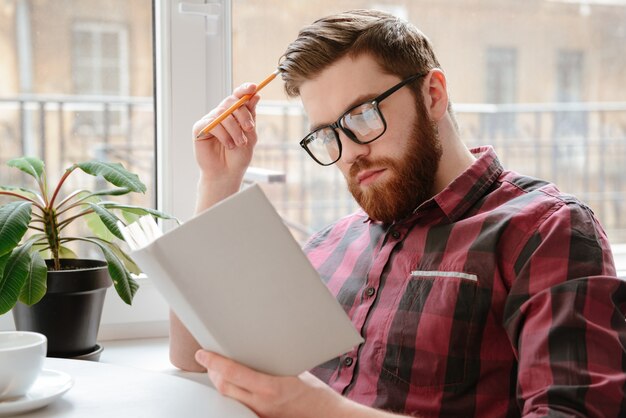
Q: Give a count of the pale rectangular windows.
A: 3